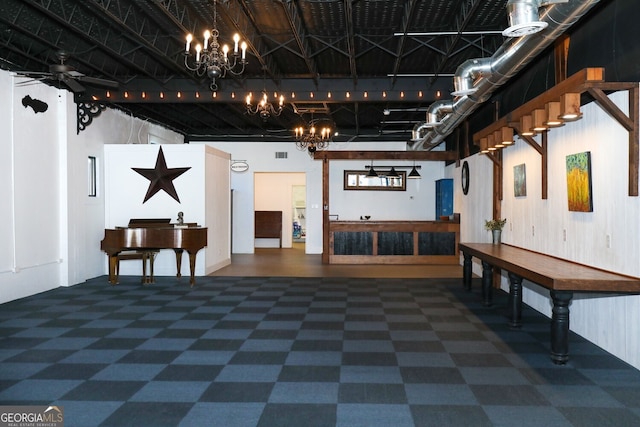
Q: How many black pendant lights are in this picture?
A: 3